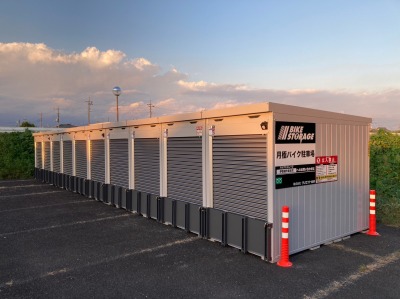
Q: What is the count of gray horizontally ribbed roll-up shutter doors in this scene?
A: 10